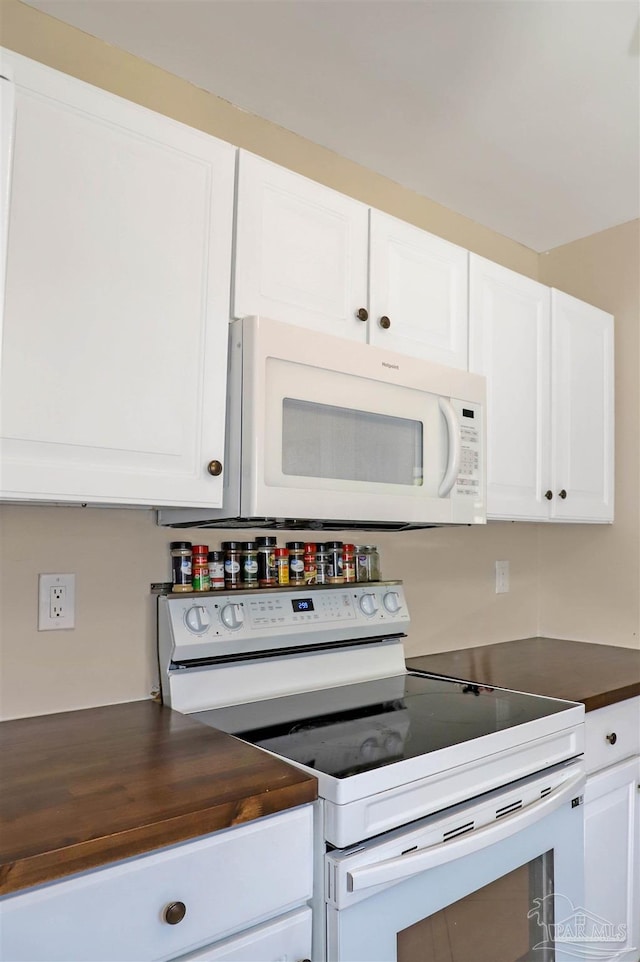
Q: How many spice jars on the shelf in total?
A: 14